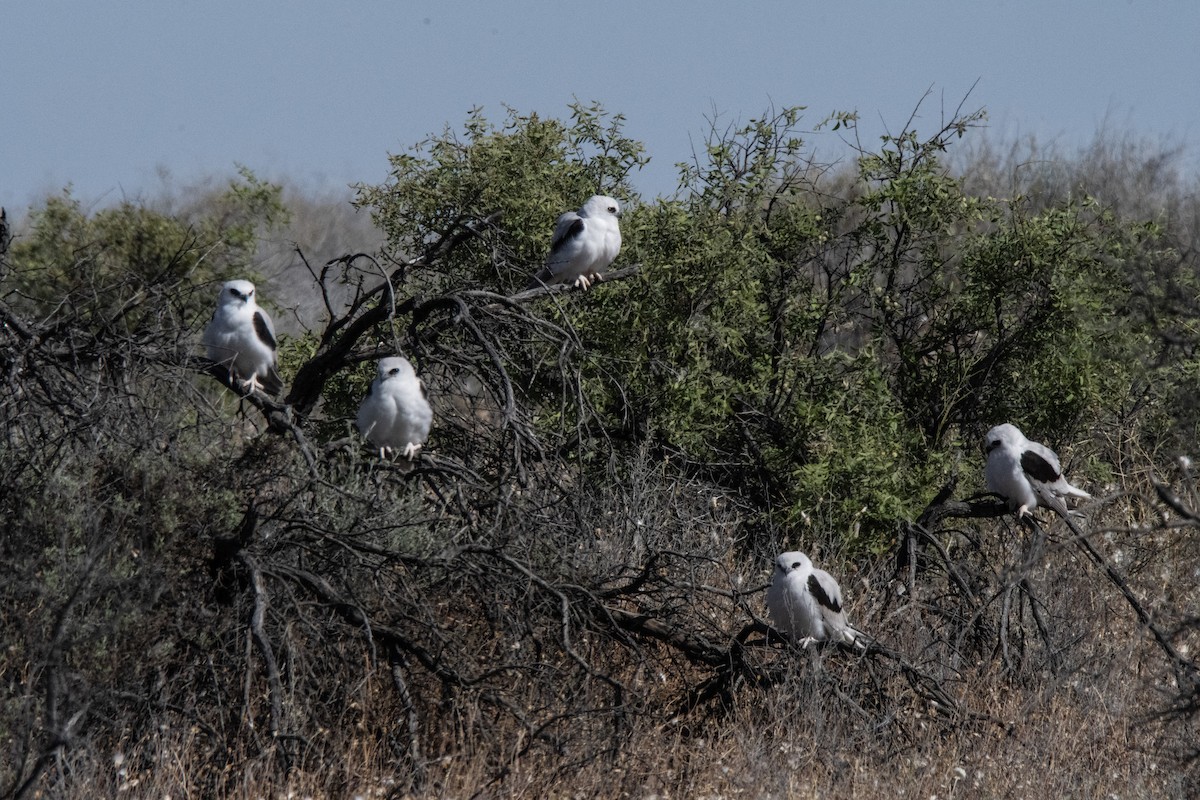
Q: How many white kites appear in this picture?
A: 5